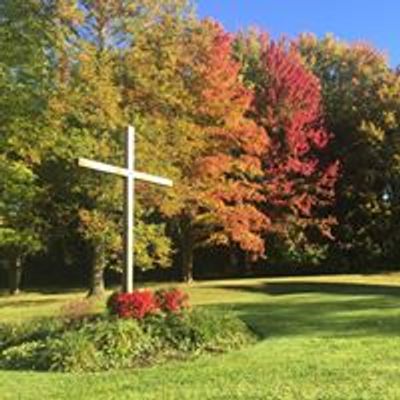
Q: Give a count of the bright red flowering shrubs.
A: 2